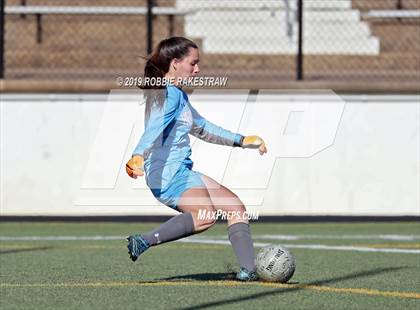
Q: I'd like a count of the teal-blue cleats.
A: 2